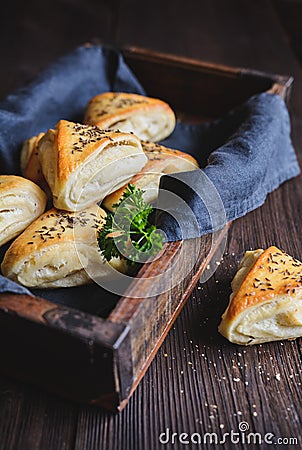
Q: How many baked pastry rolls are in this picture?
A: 7